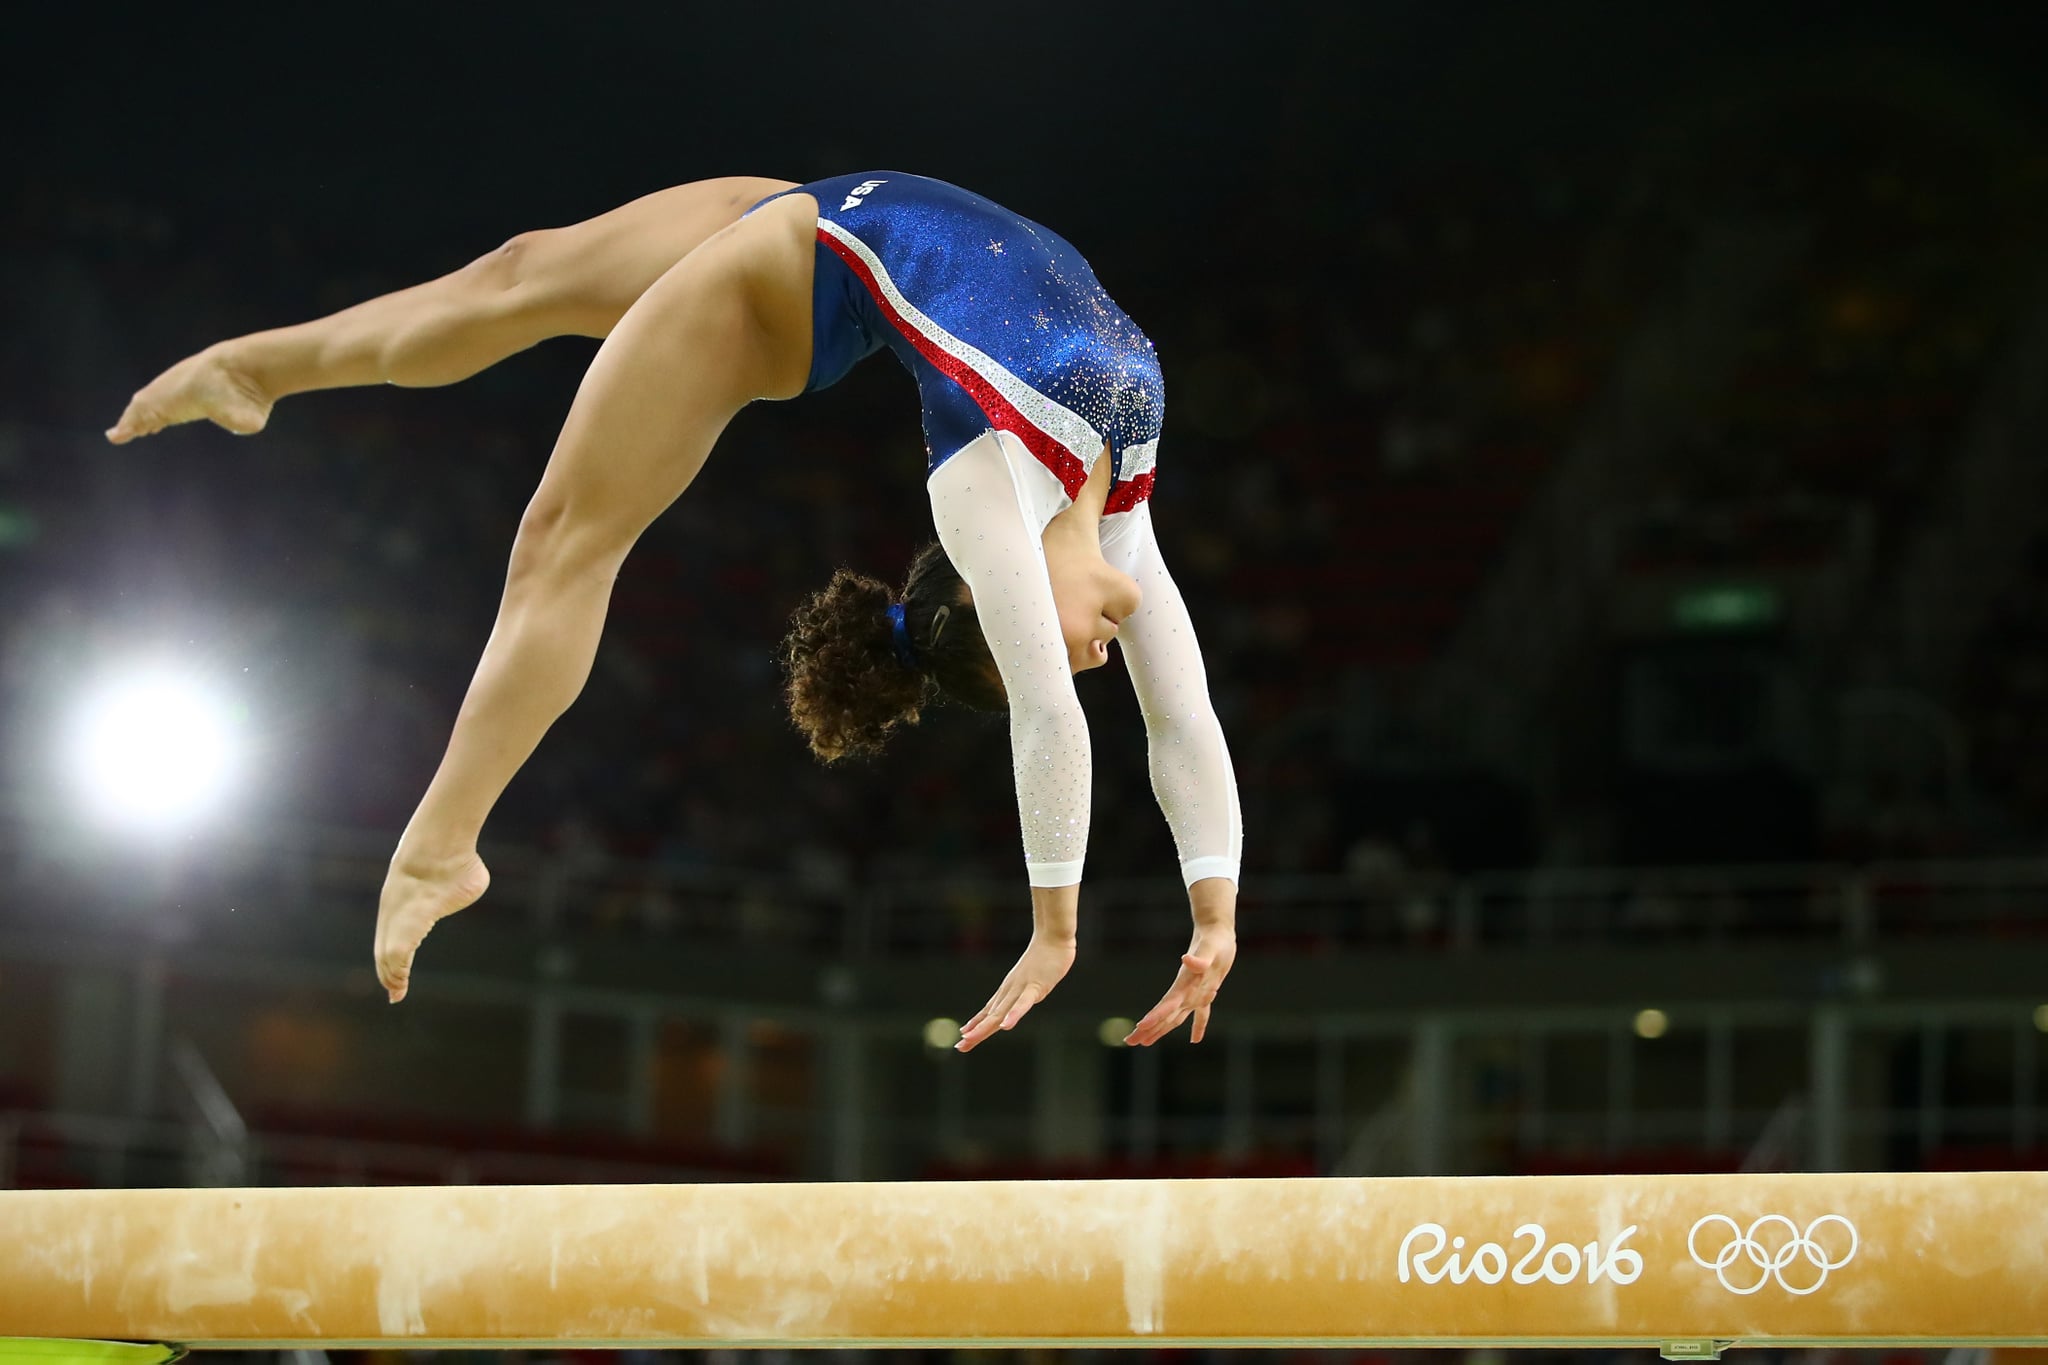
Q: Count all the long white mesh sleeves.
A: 2